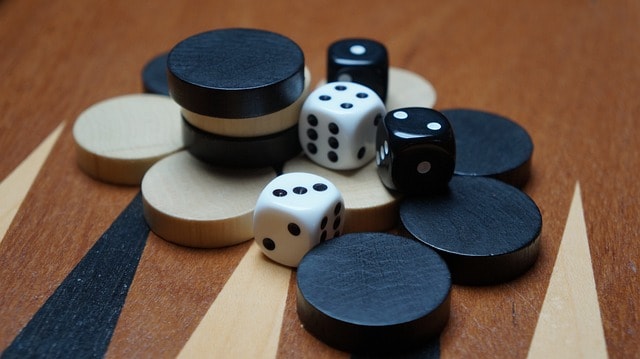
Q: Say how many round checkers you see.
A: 11